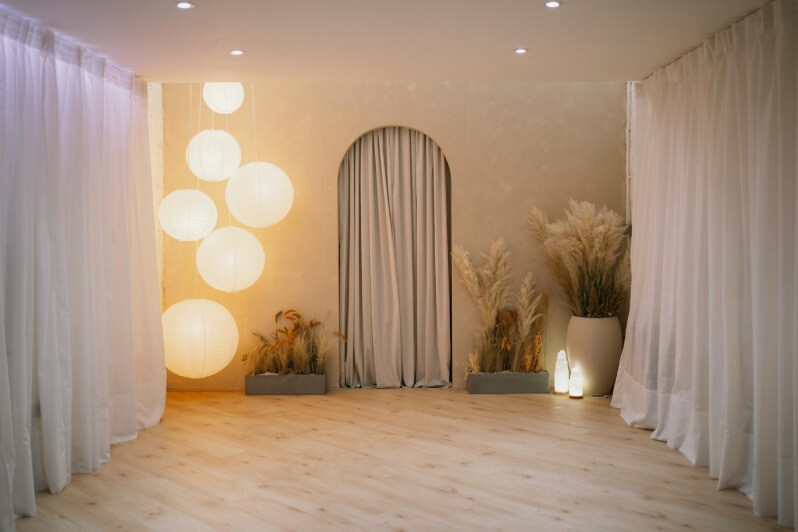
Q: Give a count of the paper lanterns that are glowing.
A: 6